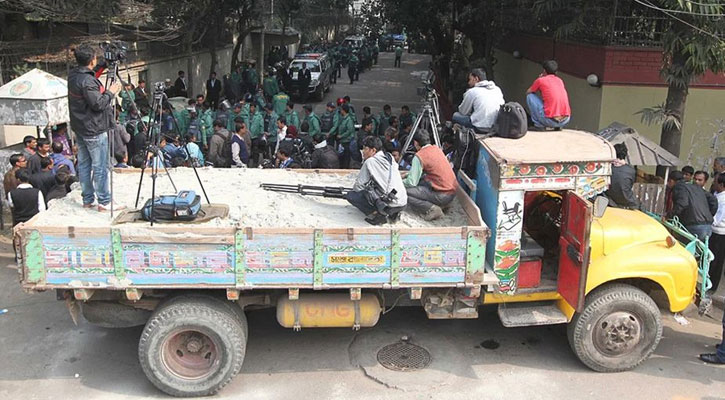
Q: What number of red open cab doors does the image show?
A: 1